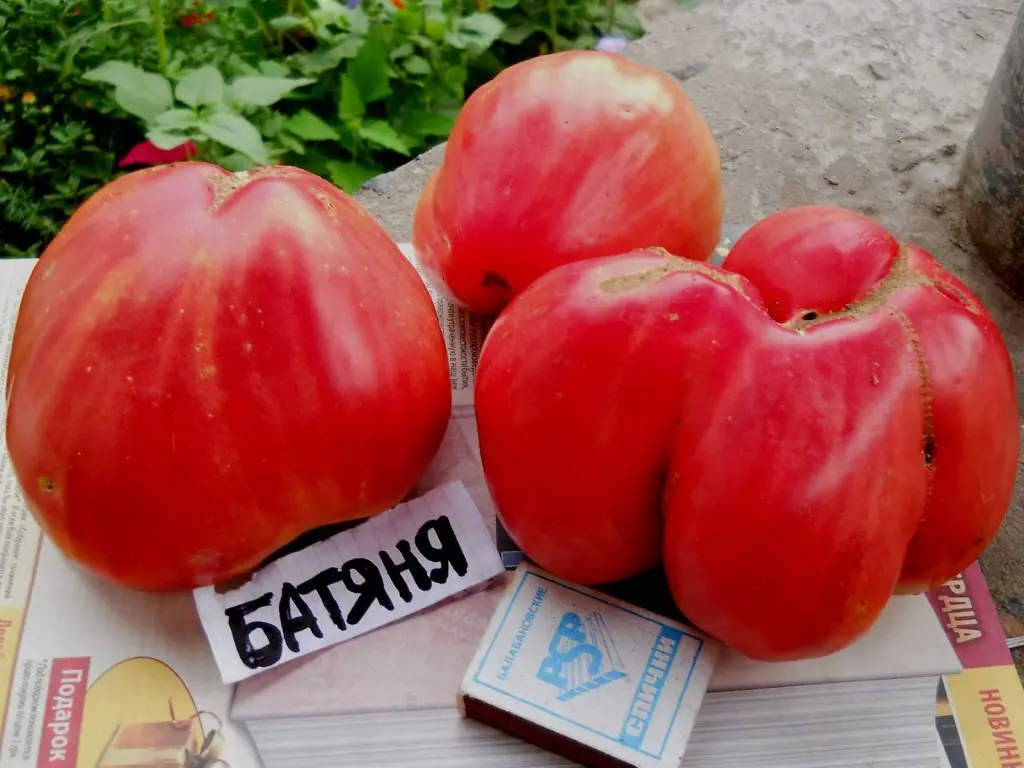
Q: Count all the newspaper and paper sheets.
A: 2